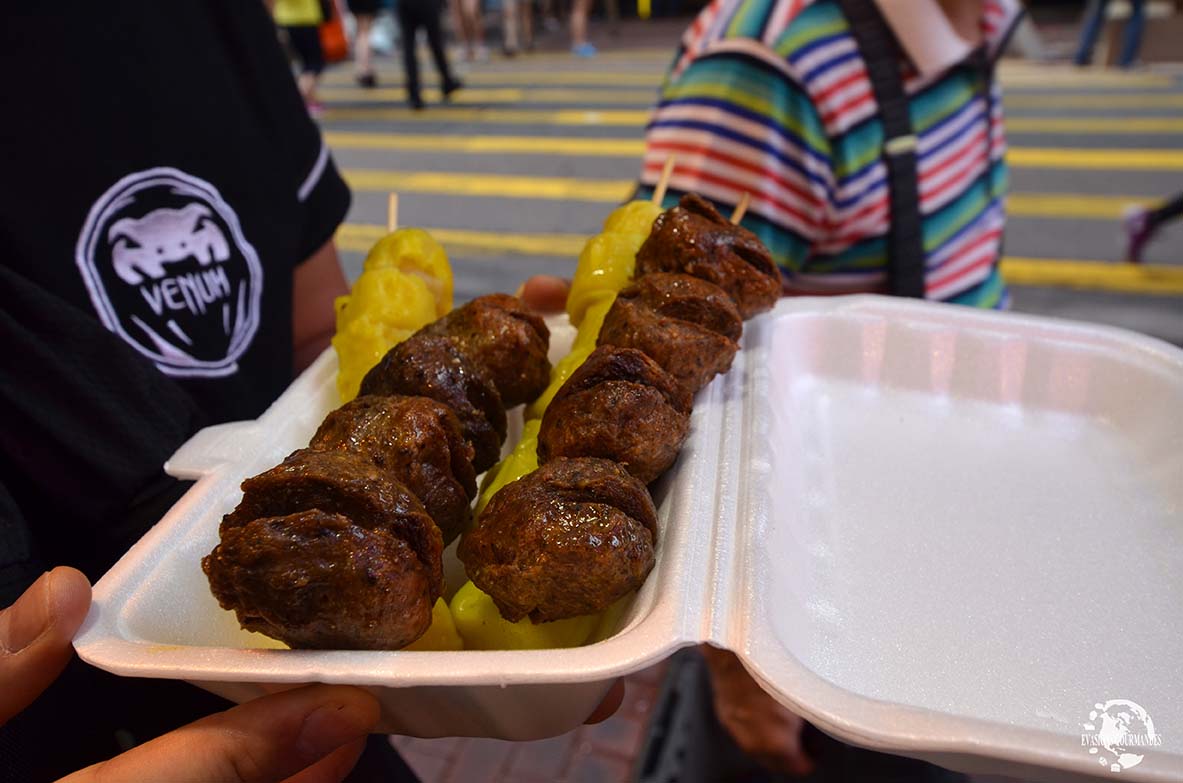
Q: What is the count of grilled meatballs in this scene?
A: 8